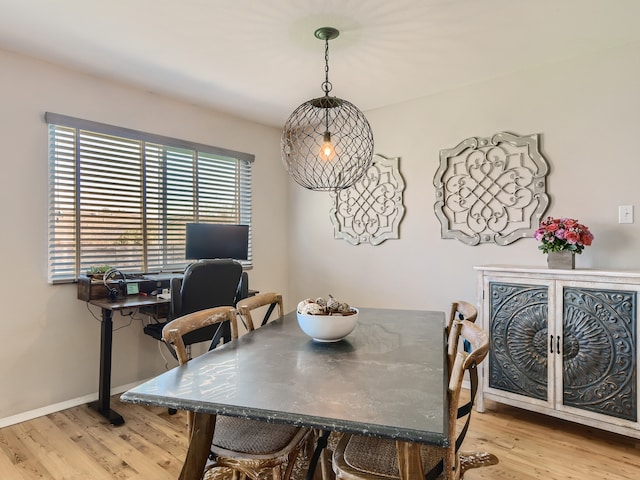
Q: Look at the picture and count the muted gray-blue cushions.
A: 0